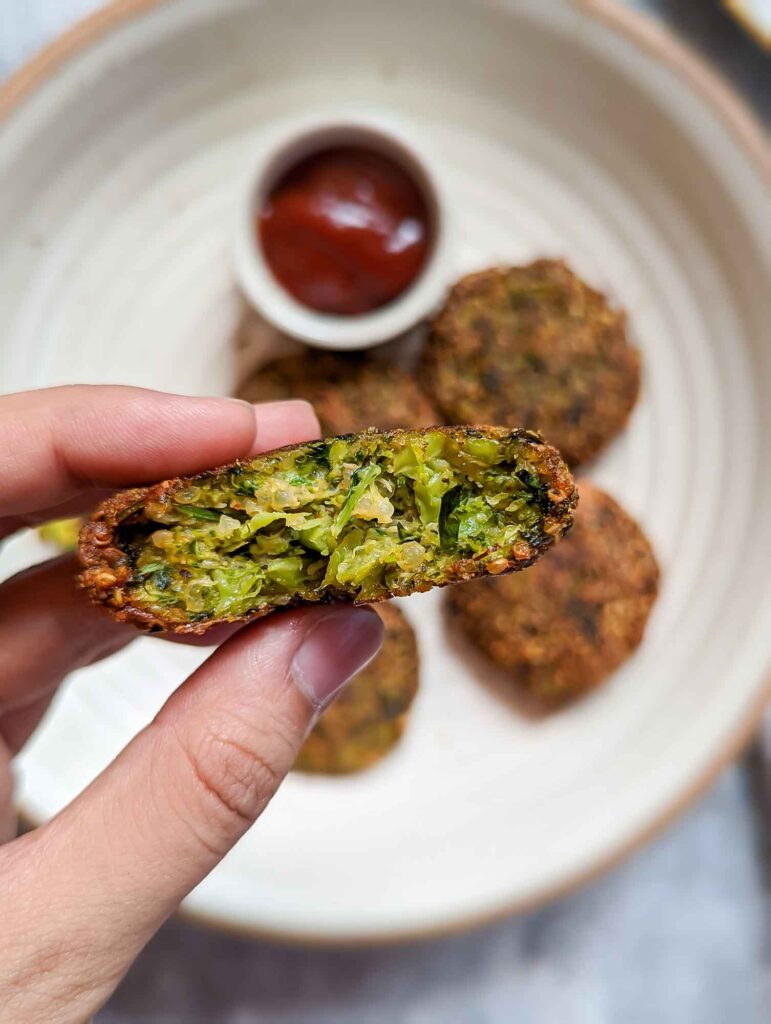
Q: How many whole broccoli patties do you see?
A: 4